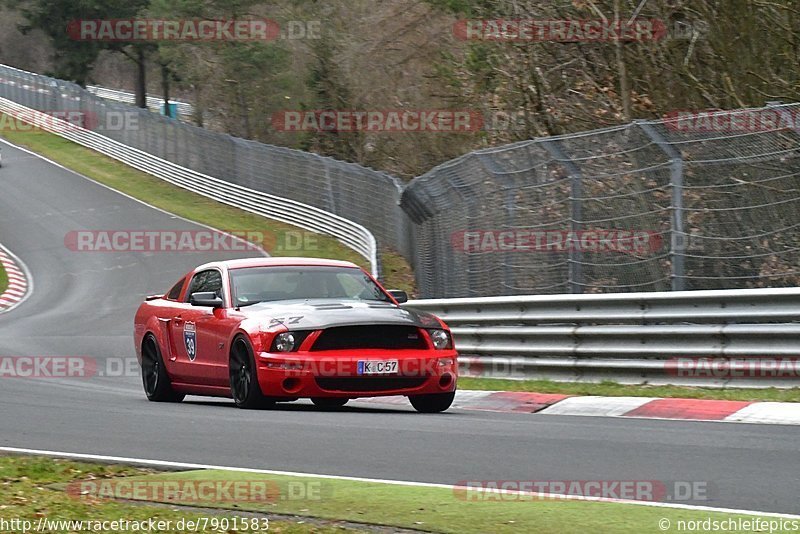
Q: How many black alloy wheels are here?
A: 2